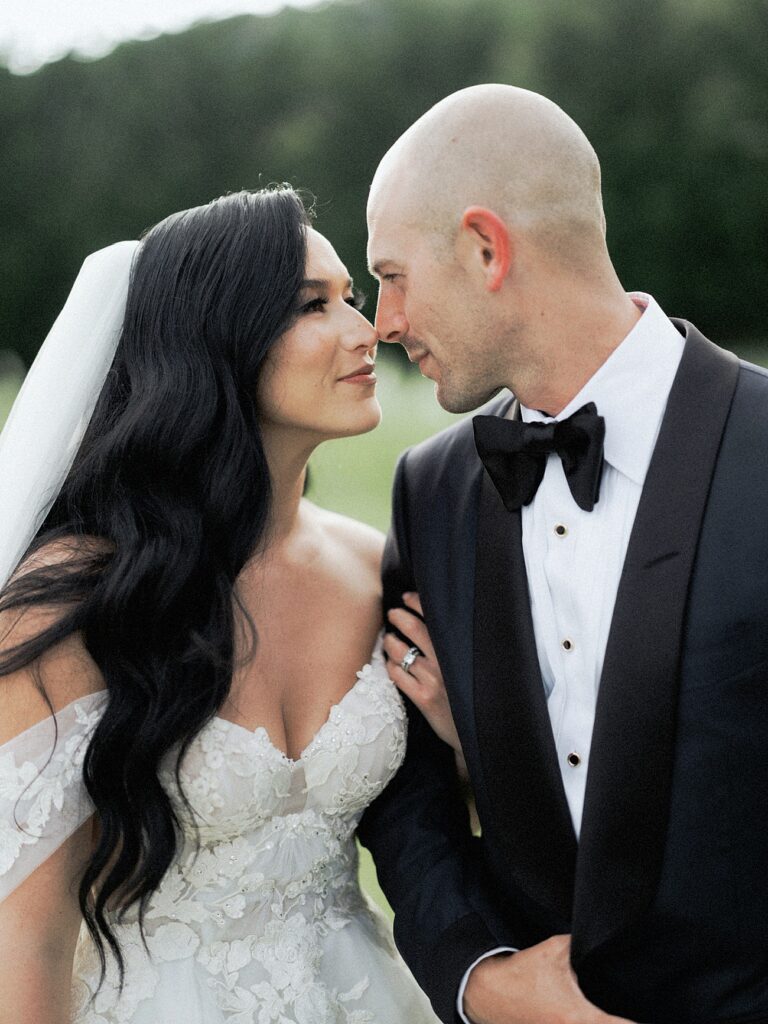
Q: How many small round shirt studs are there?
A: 3